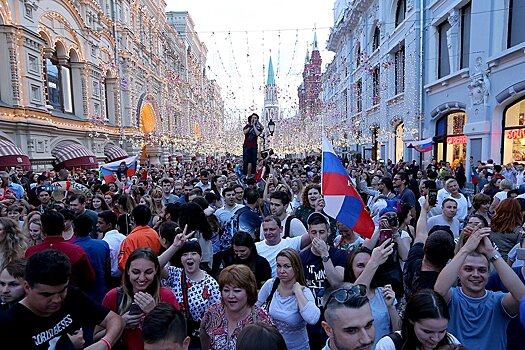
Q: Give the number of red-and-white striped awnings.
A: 3